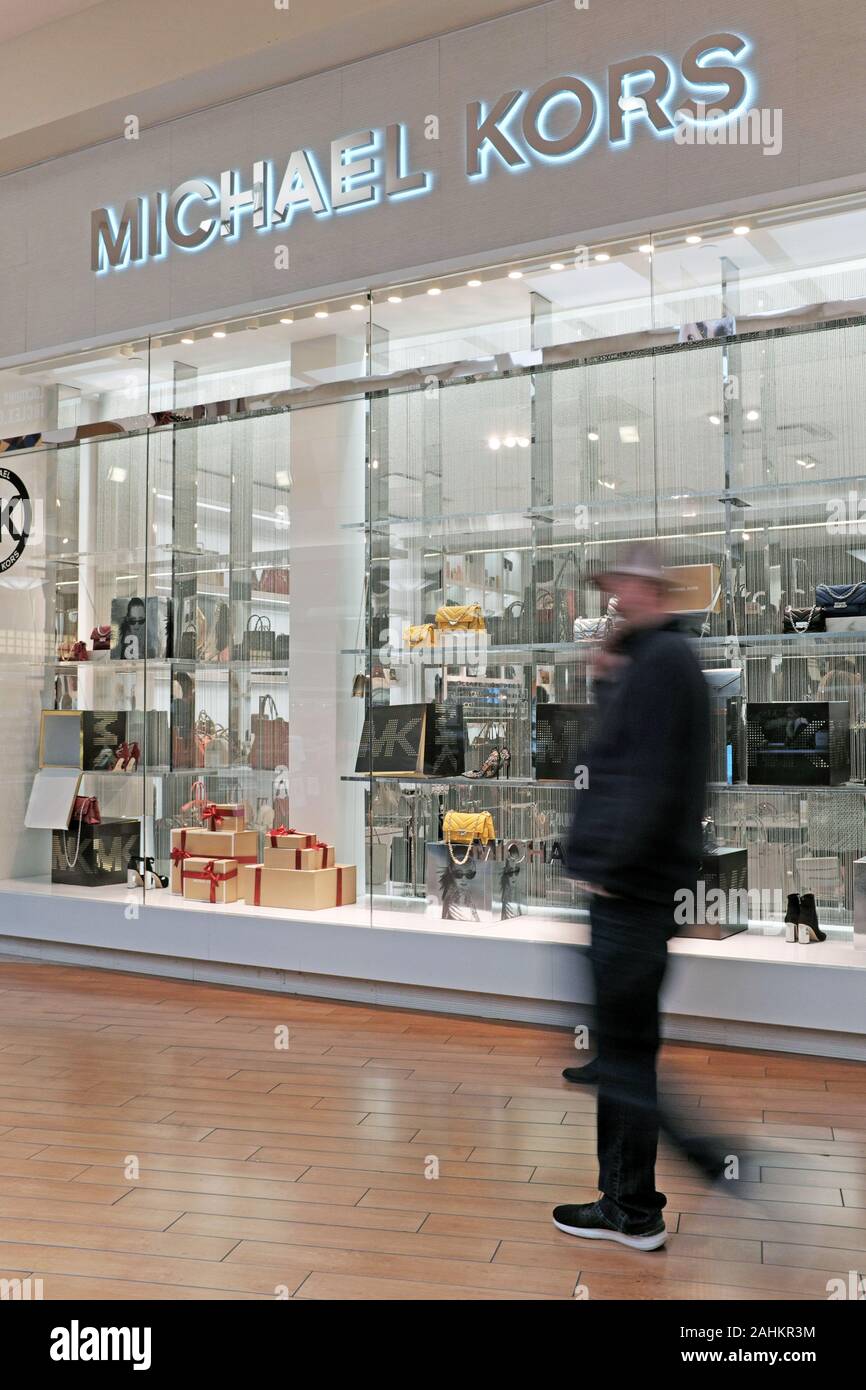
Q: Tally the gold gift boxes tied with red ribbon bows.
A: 6